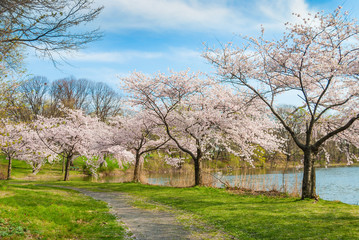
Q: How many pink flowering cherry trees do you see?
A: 5